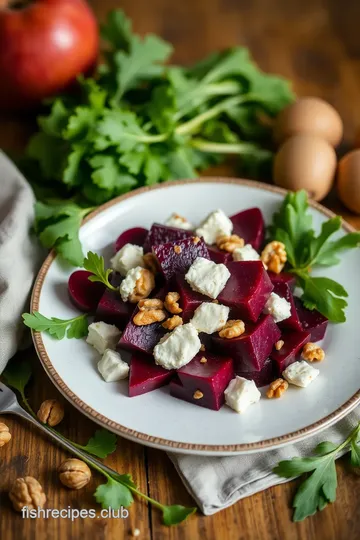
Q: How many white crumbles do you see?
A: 13